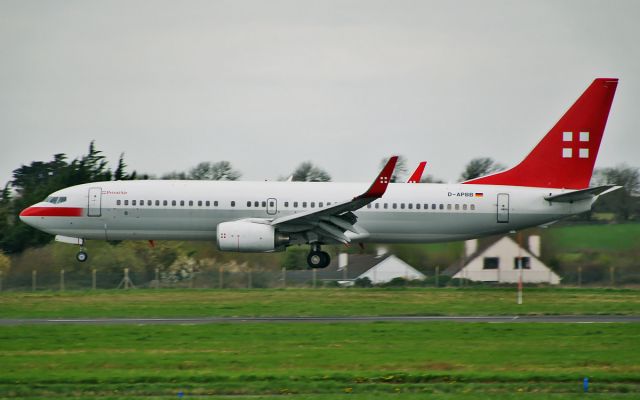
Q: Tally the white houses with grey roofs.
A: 2